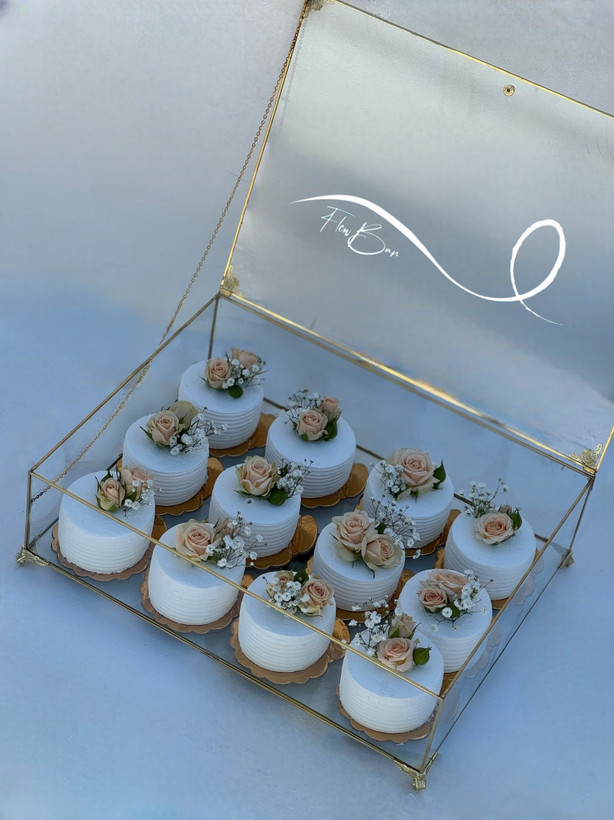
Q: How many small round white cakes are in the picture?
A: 12